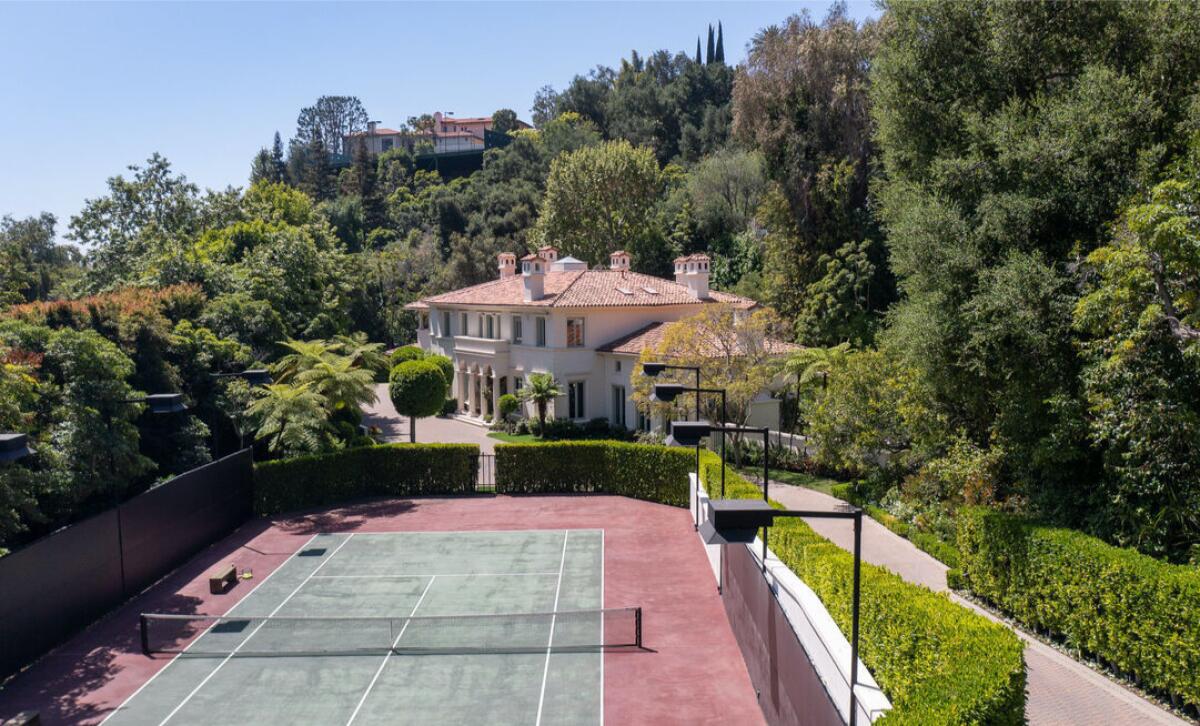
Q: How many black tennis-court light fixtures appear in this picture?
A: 7